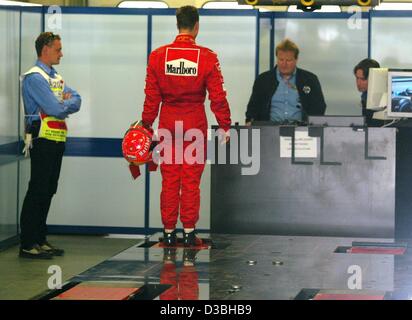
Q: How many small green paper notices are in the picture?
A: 0